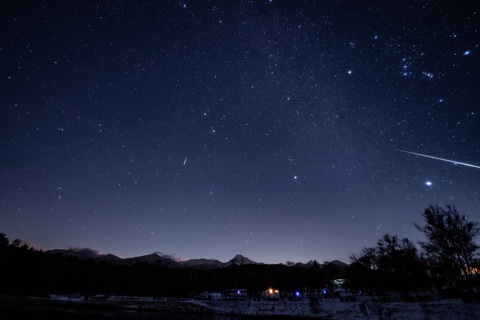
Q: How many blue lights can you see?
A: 3